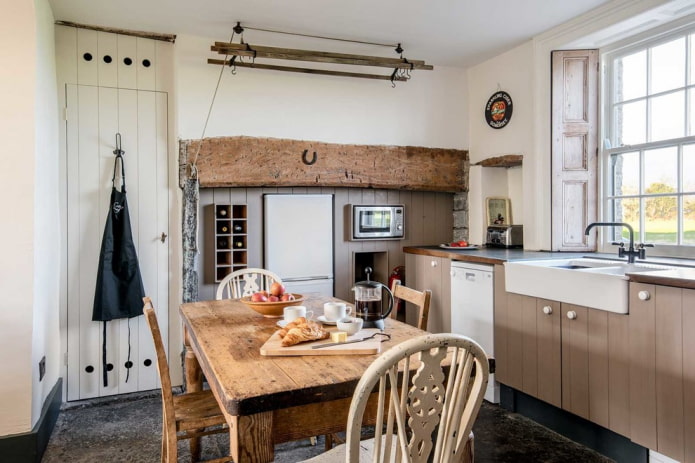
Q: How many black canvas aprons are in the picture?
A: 1